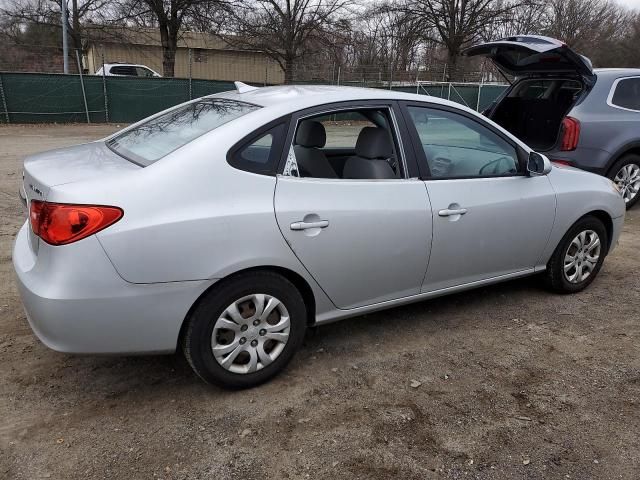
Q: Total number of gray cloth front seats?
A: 2